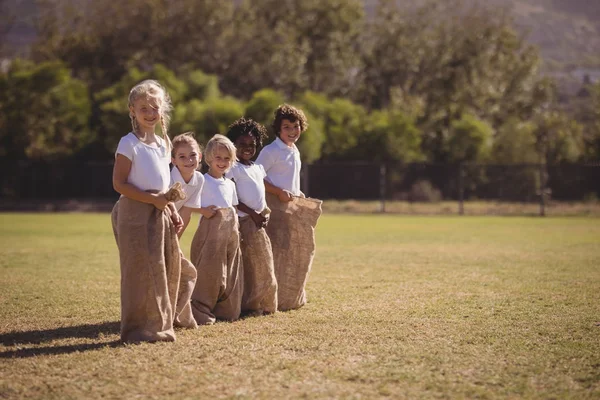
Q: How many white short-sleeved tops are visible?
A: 5